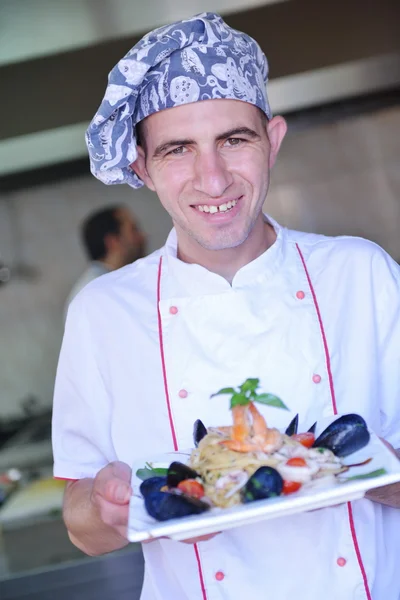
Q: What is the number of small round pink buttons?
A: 6